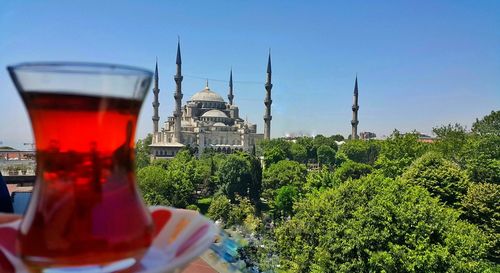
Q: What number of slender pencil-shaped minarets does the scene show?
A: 5